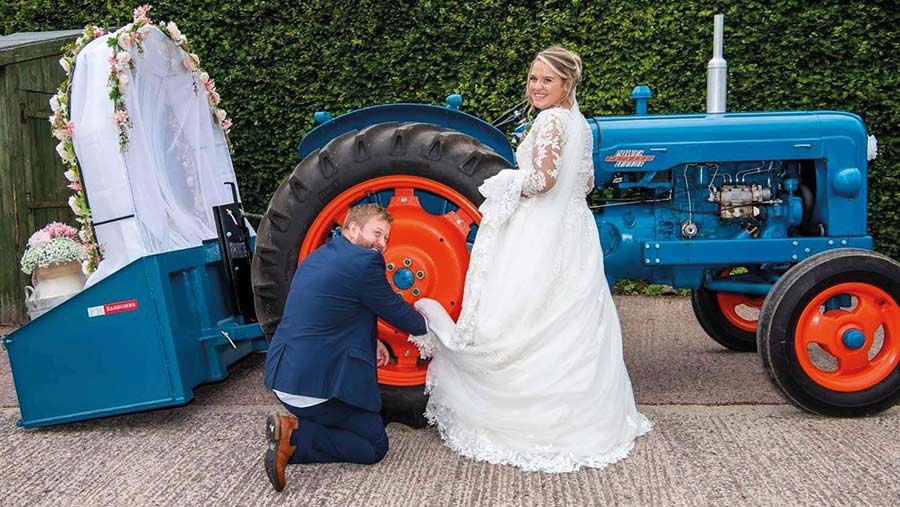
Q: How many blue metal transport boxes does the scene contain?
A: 1